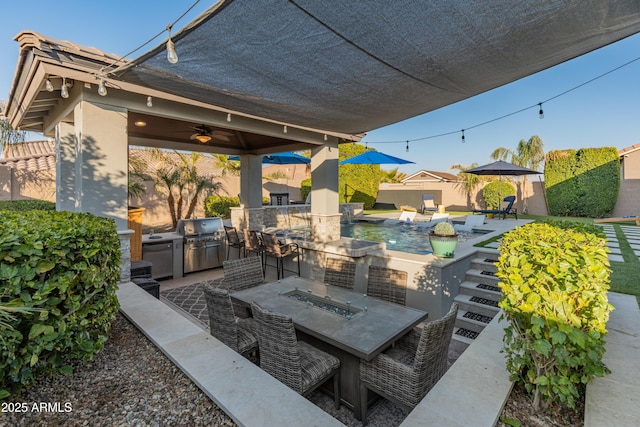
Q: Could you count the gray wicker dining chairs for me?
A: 6